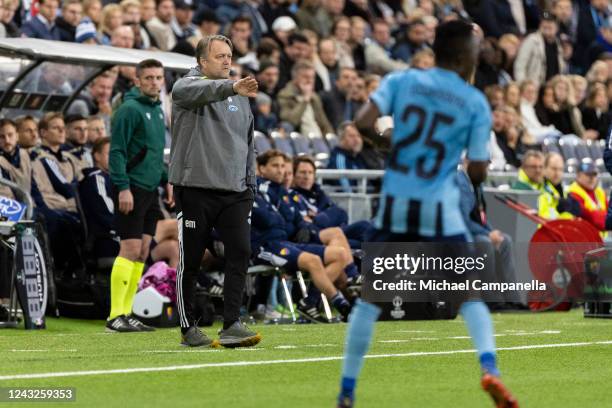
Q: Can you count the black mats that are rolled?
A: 0